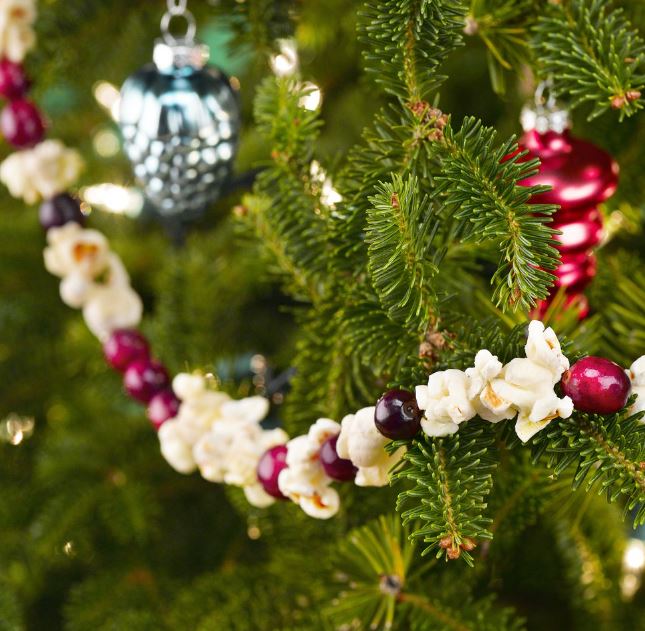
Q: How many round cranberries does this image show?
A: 10